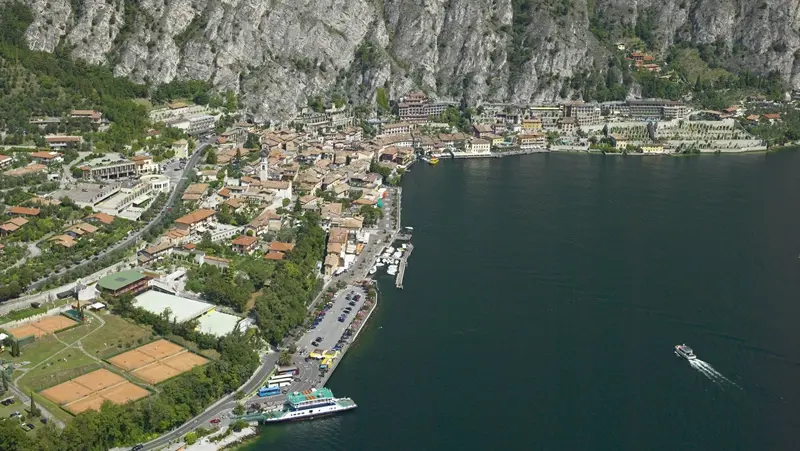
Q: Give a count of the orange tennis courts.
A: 5